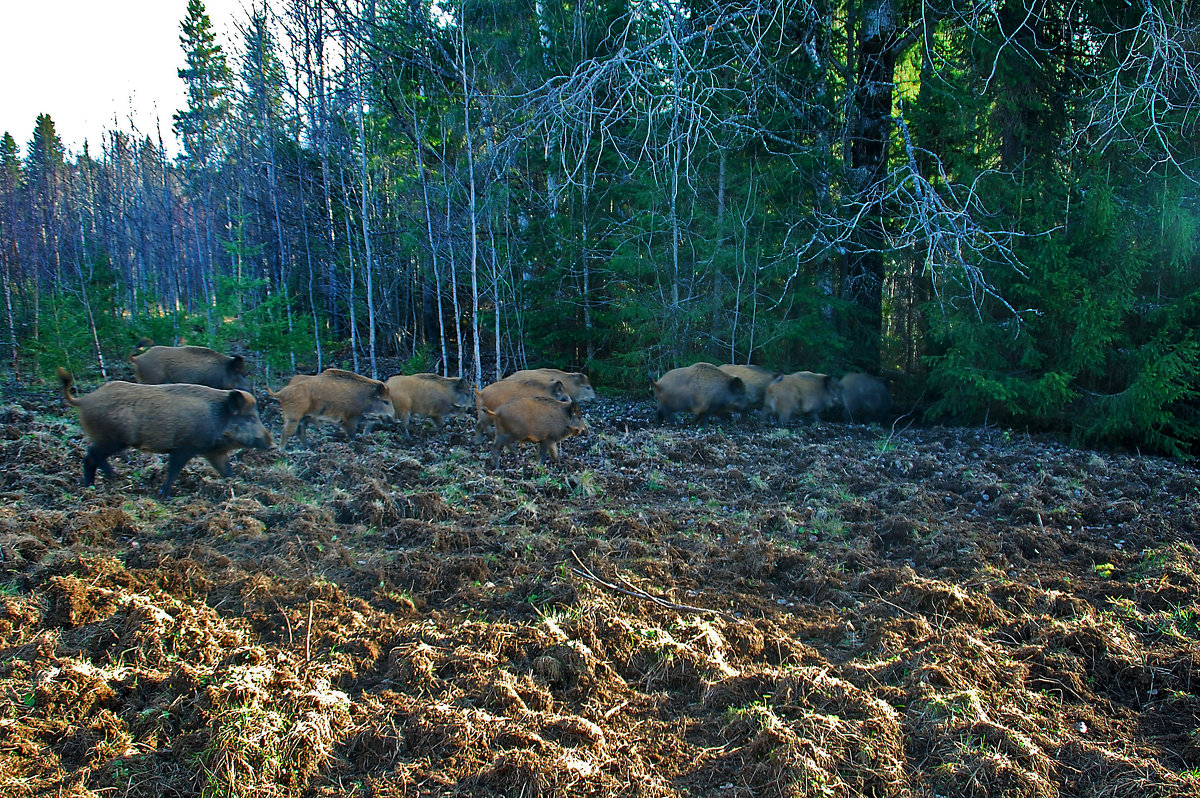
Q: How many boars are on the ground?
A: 11